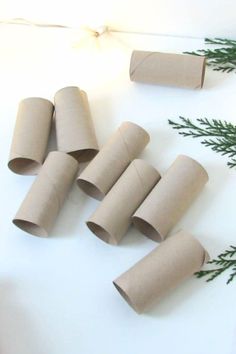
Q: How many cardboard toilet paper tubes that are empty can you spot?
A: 8